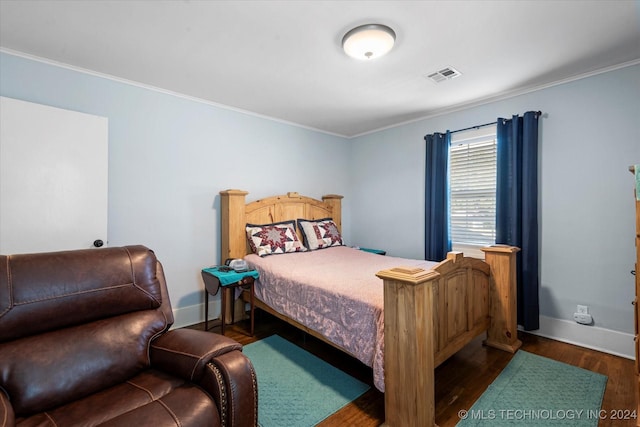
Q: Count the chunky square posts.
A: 4